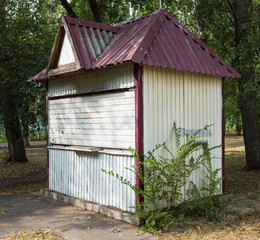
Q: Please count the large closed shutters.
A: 1